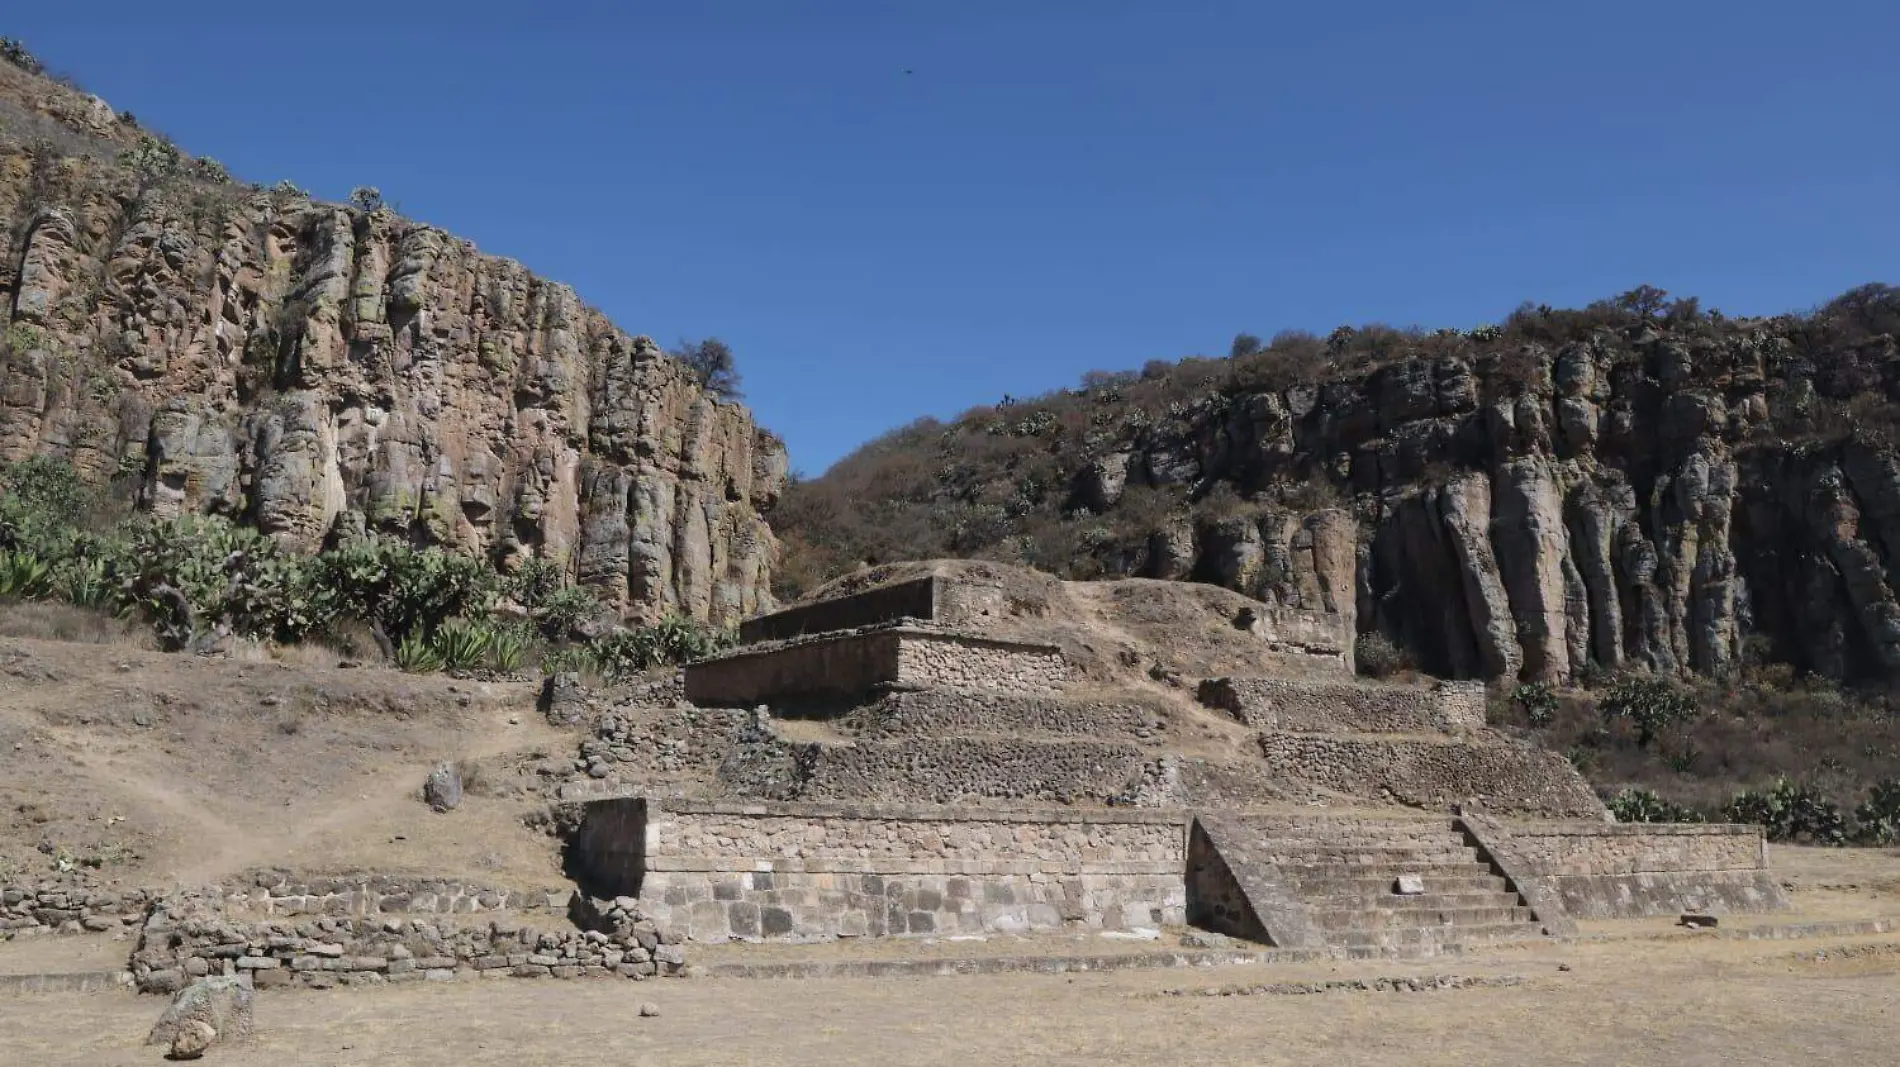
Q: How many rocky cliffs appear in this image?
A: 2